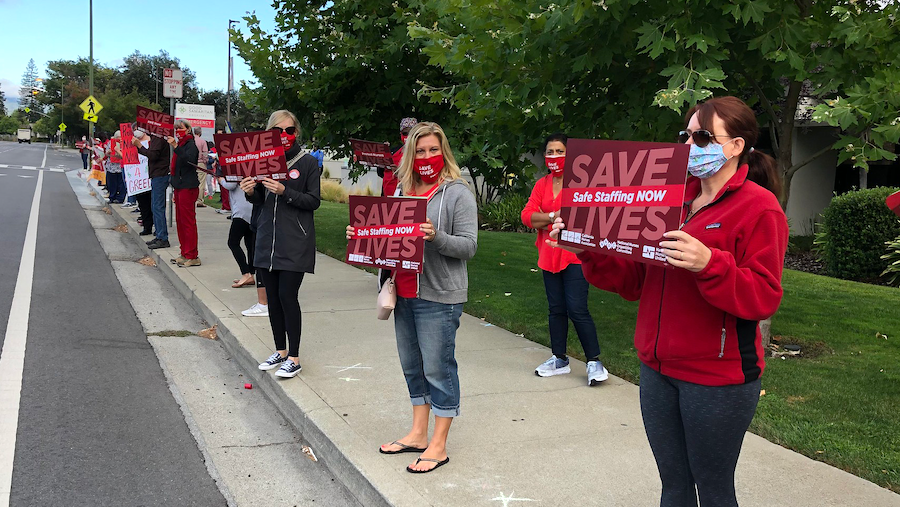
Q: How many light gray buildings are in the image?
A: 1